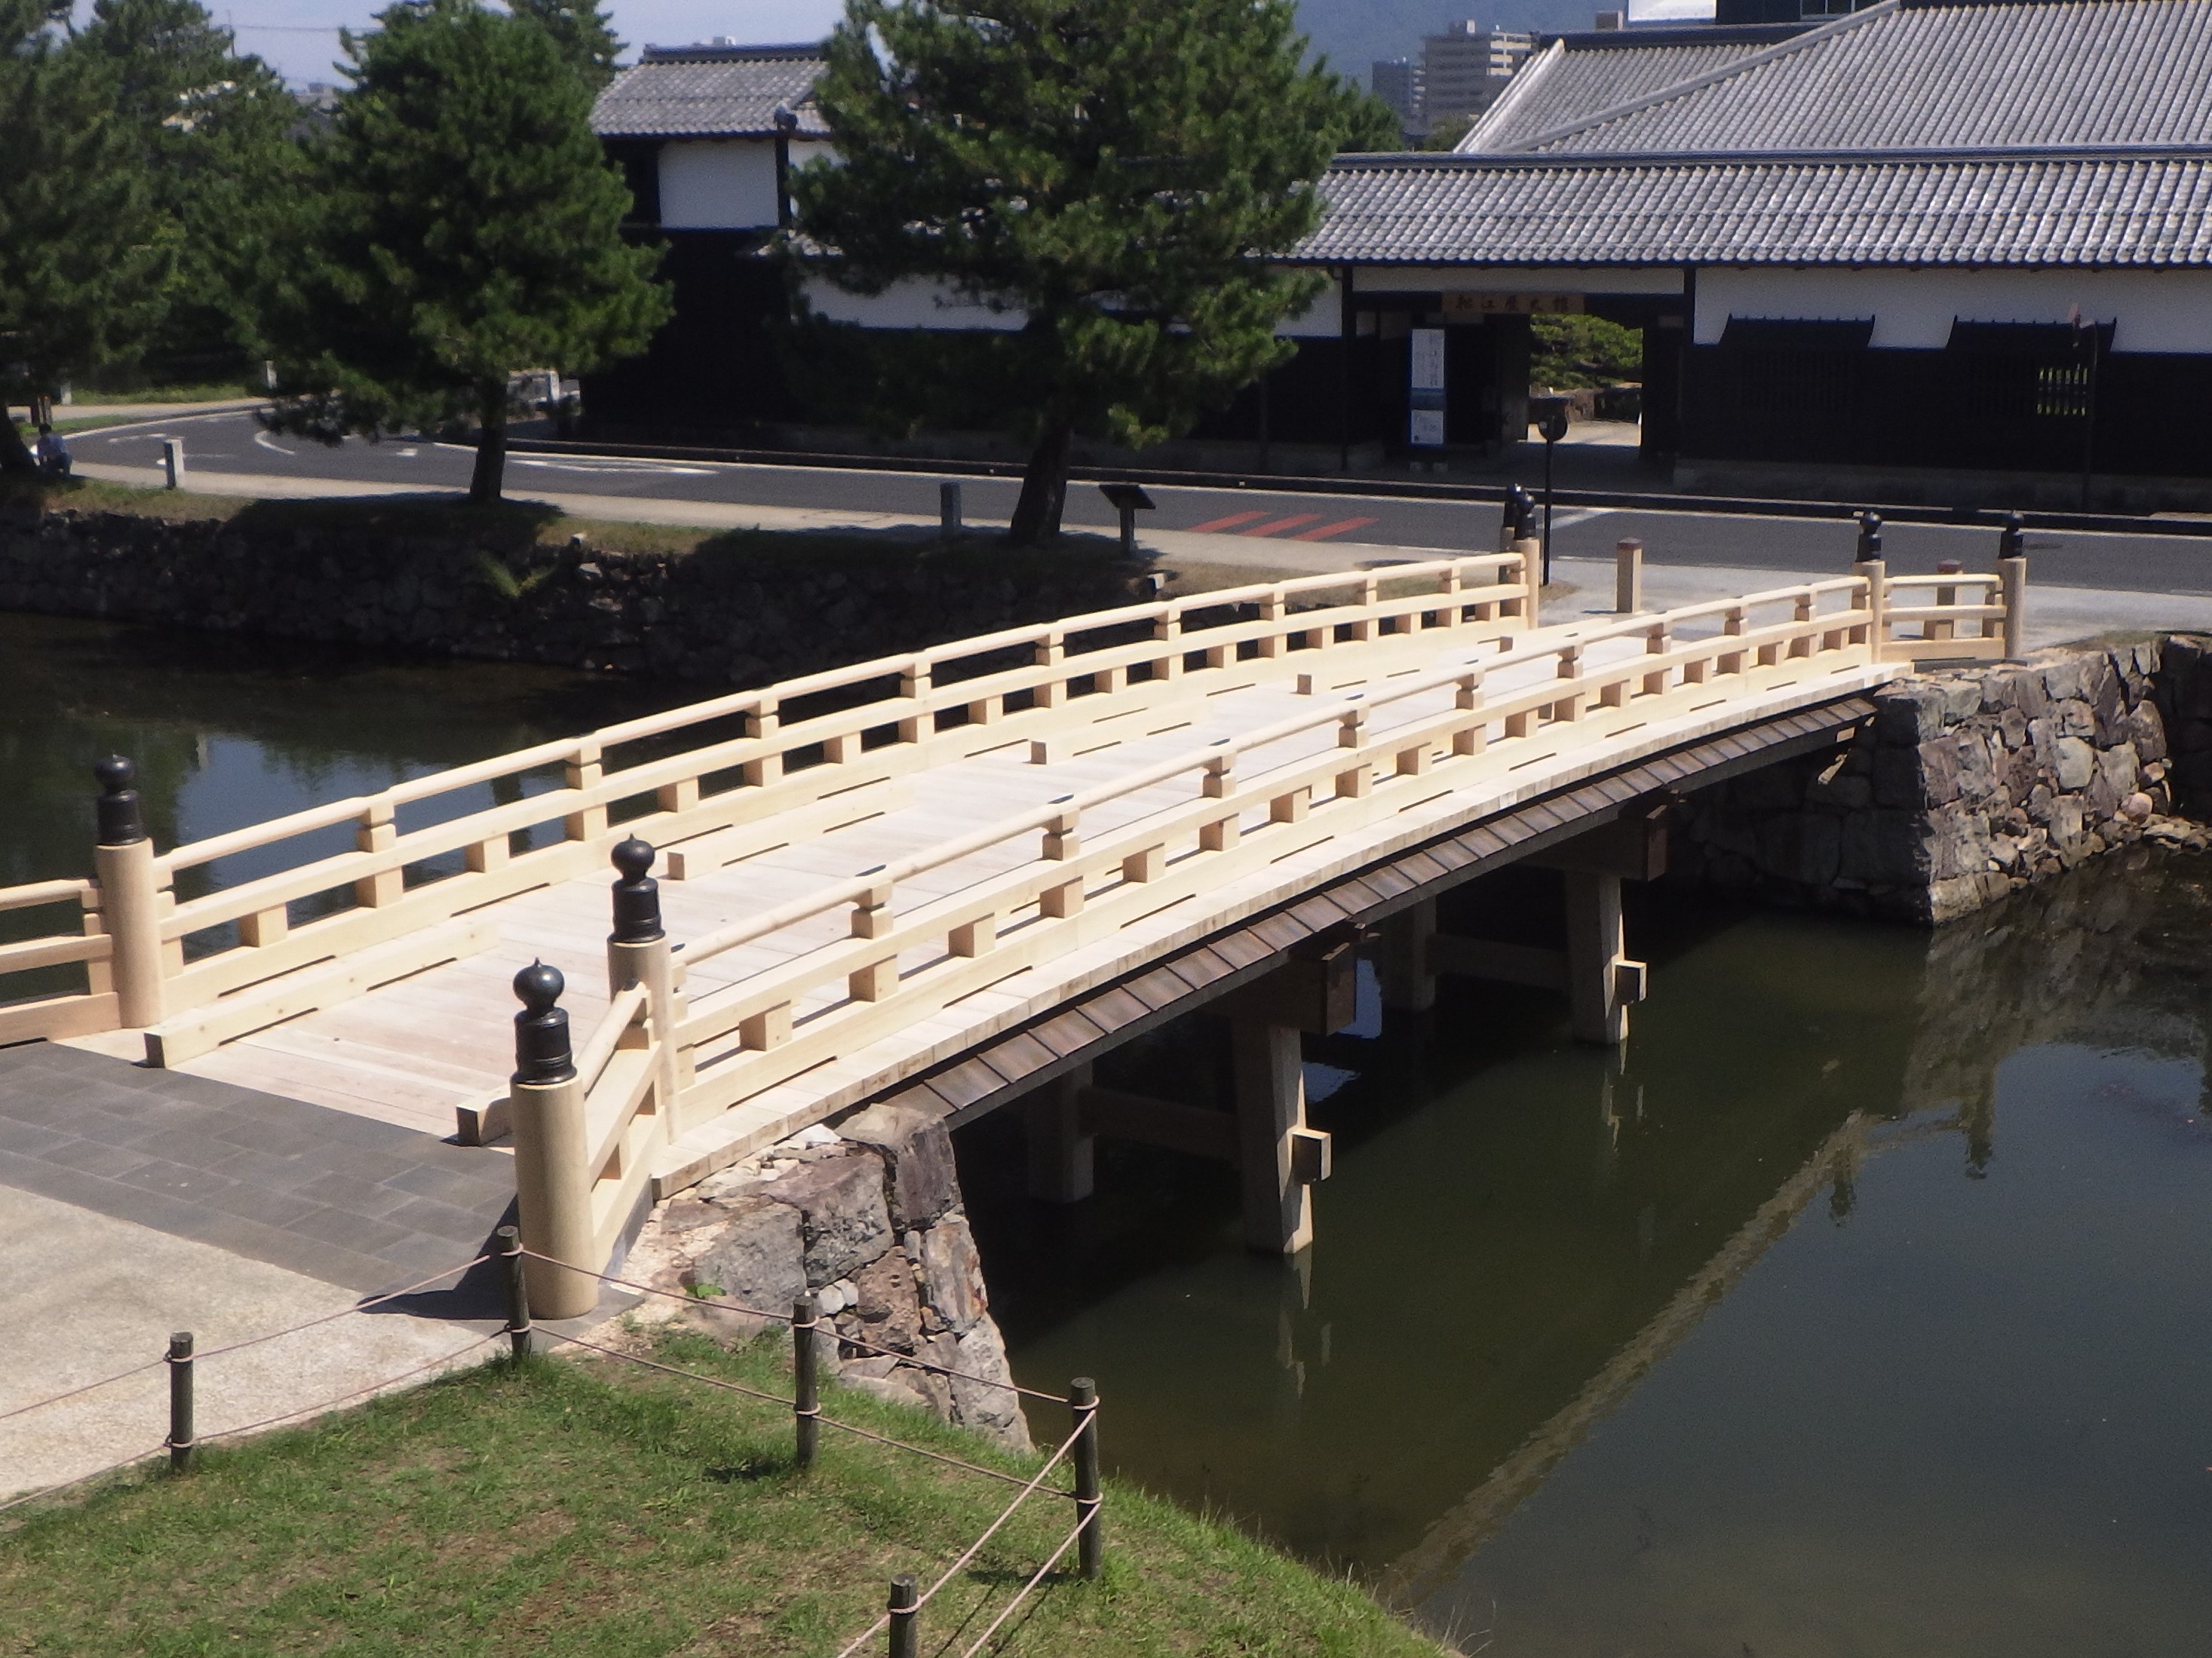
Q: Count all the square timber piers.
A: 4